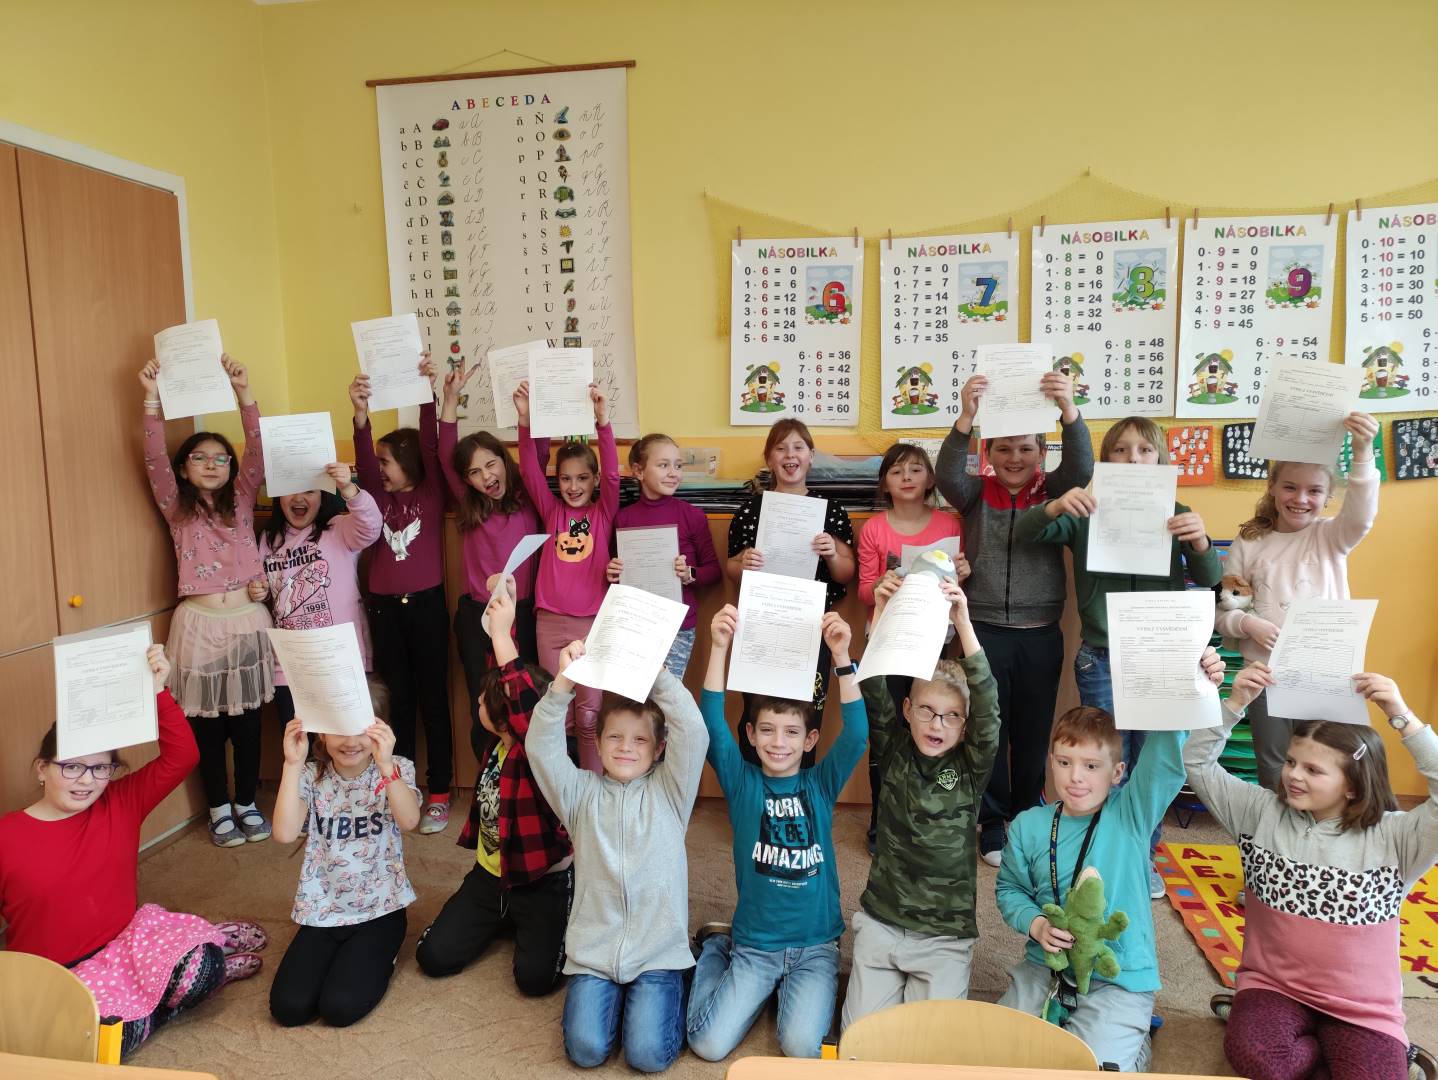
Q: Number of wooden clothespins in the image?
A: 9